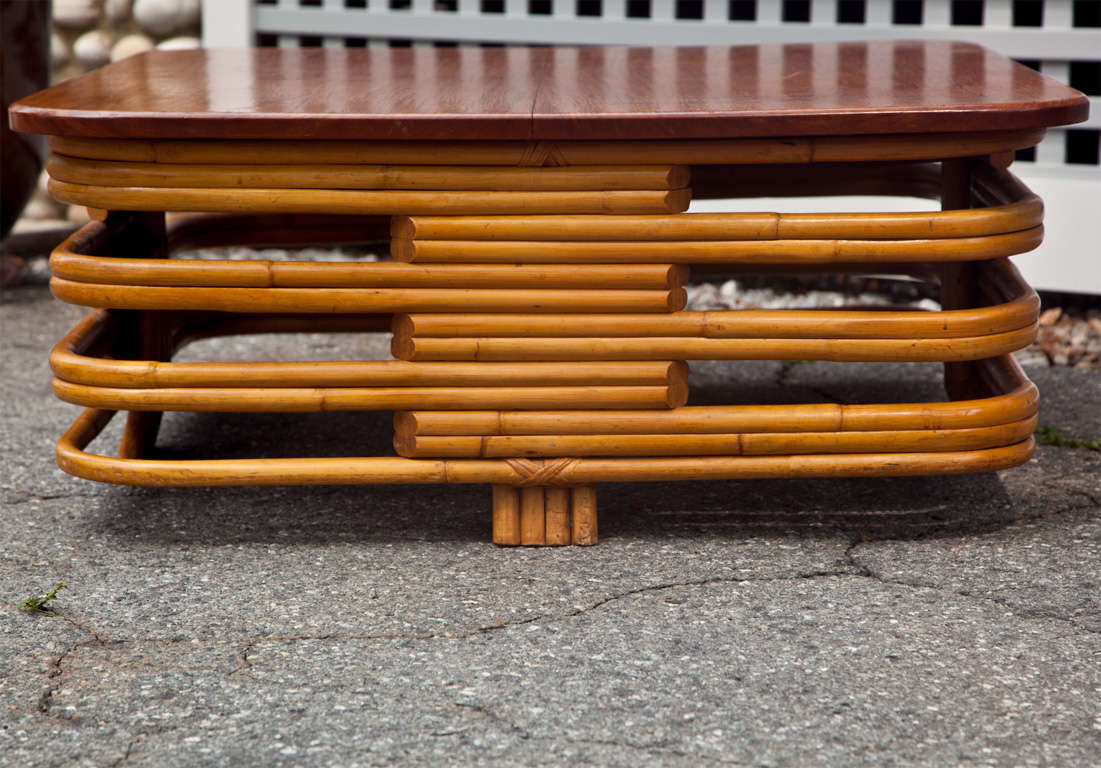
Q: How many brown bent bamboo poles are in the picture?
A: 14